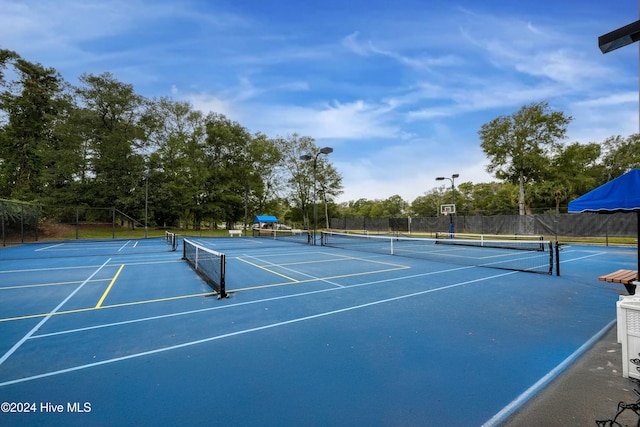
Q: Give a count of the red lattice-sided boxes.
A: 0